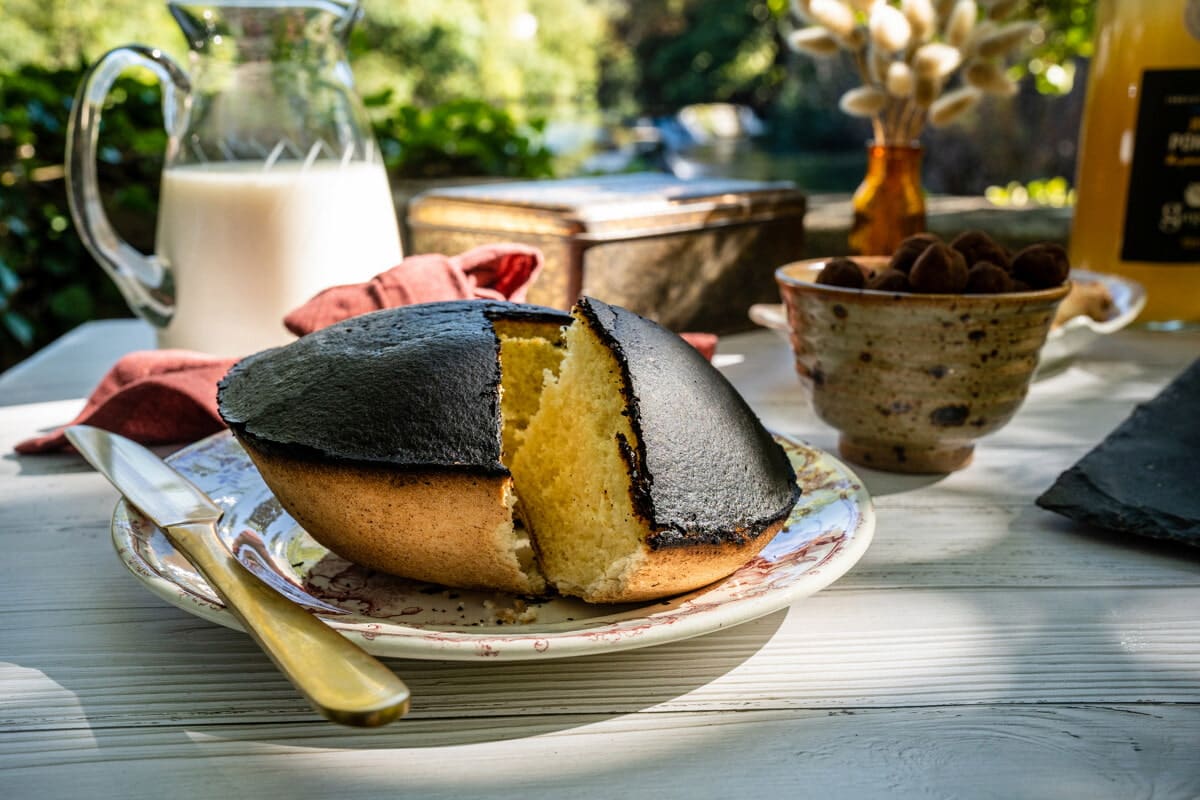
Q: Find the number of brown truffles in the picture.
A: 7